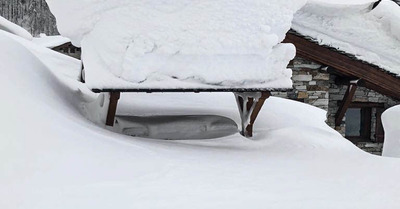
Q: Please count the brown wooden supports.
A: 3